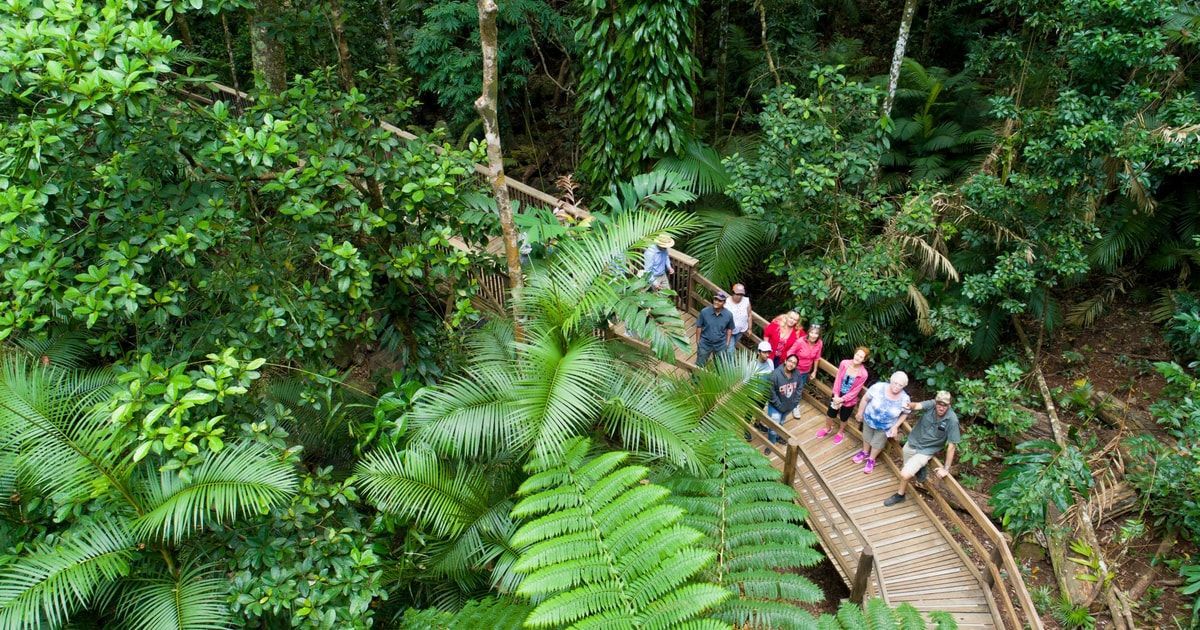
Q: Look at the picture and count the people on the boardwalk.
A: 10